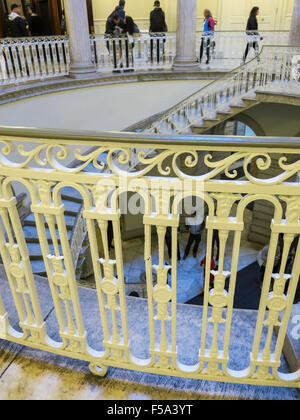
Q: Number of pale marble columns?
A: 3